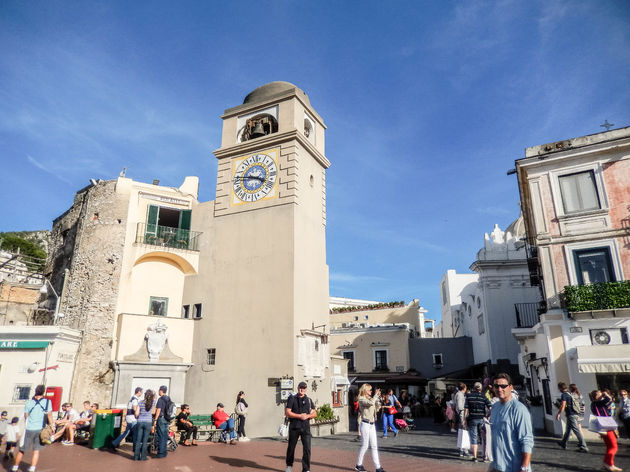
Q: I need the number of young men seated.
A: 4